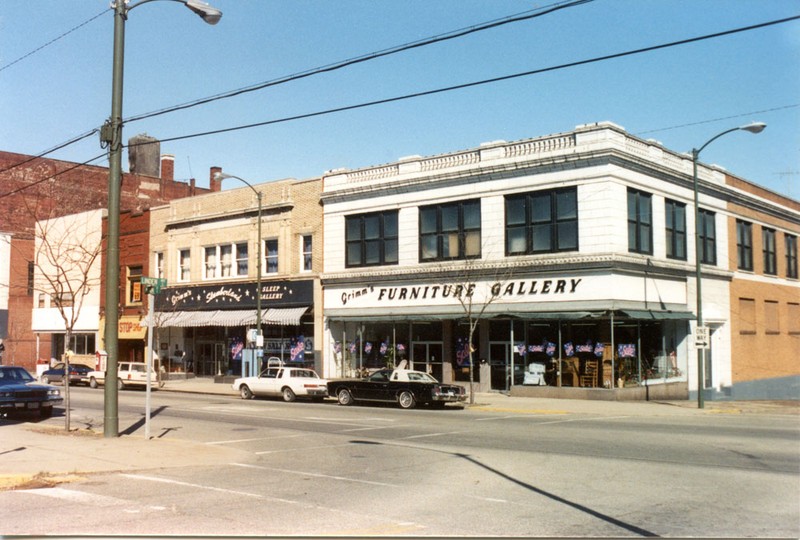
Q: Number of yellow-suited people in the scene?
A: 0